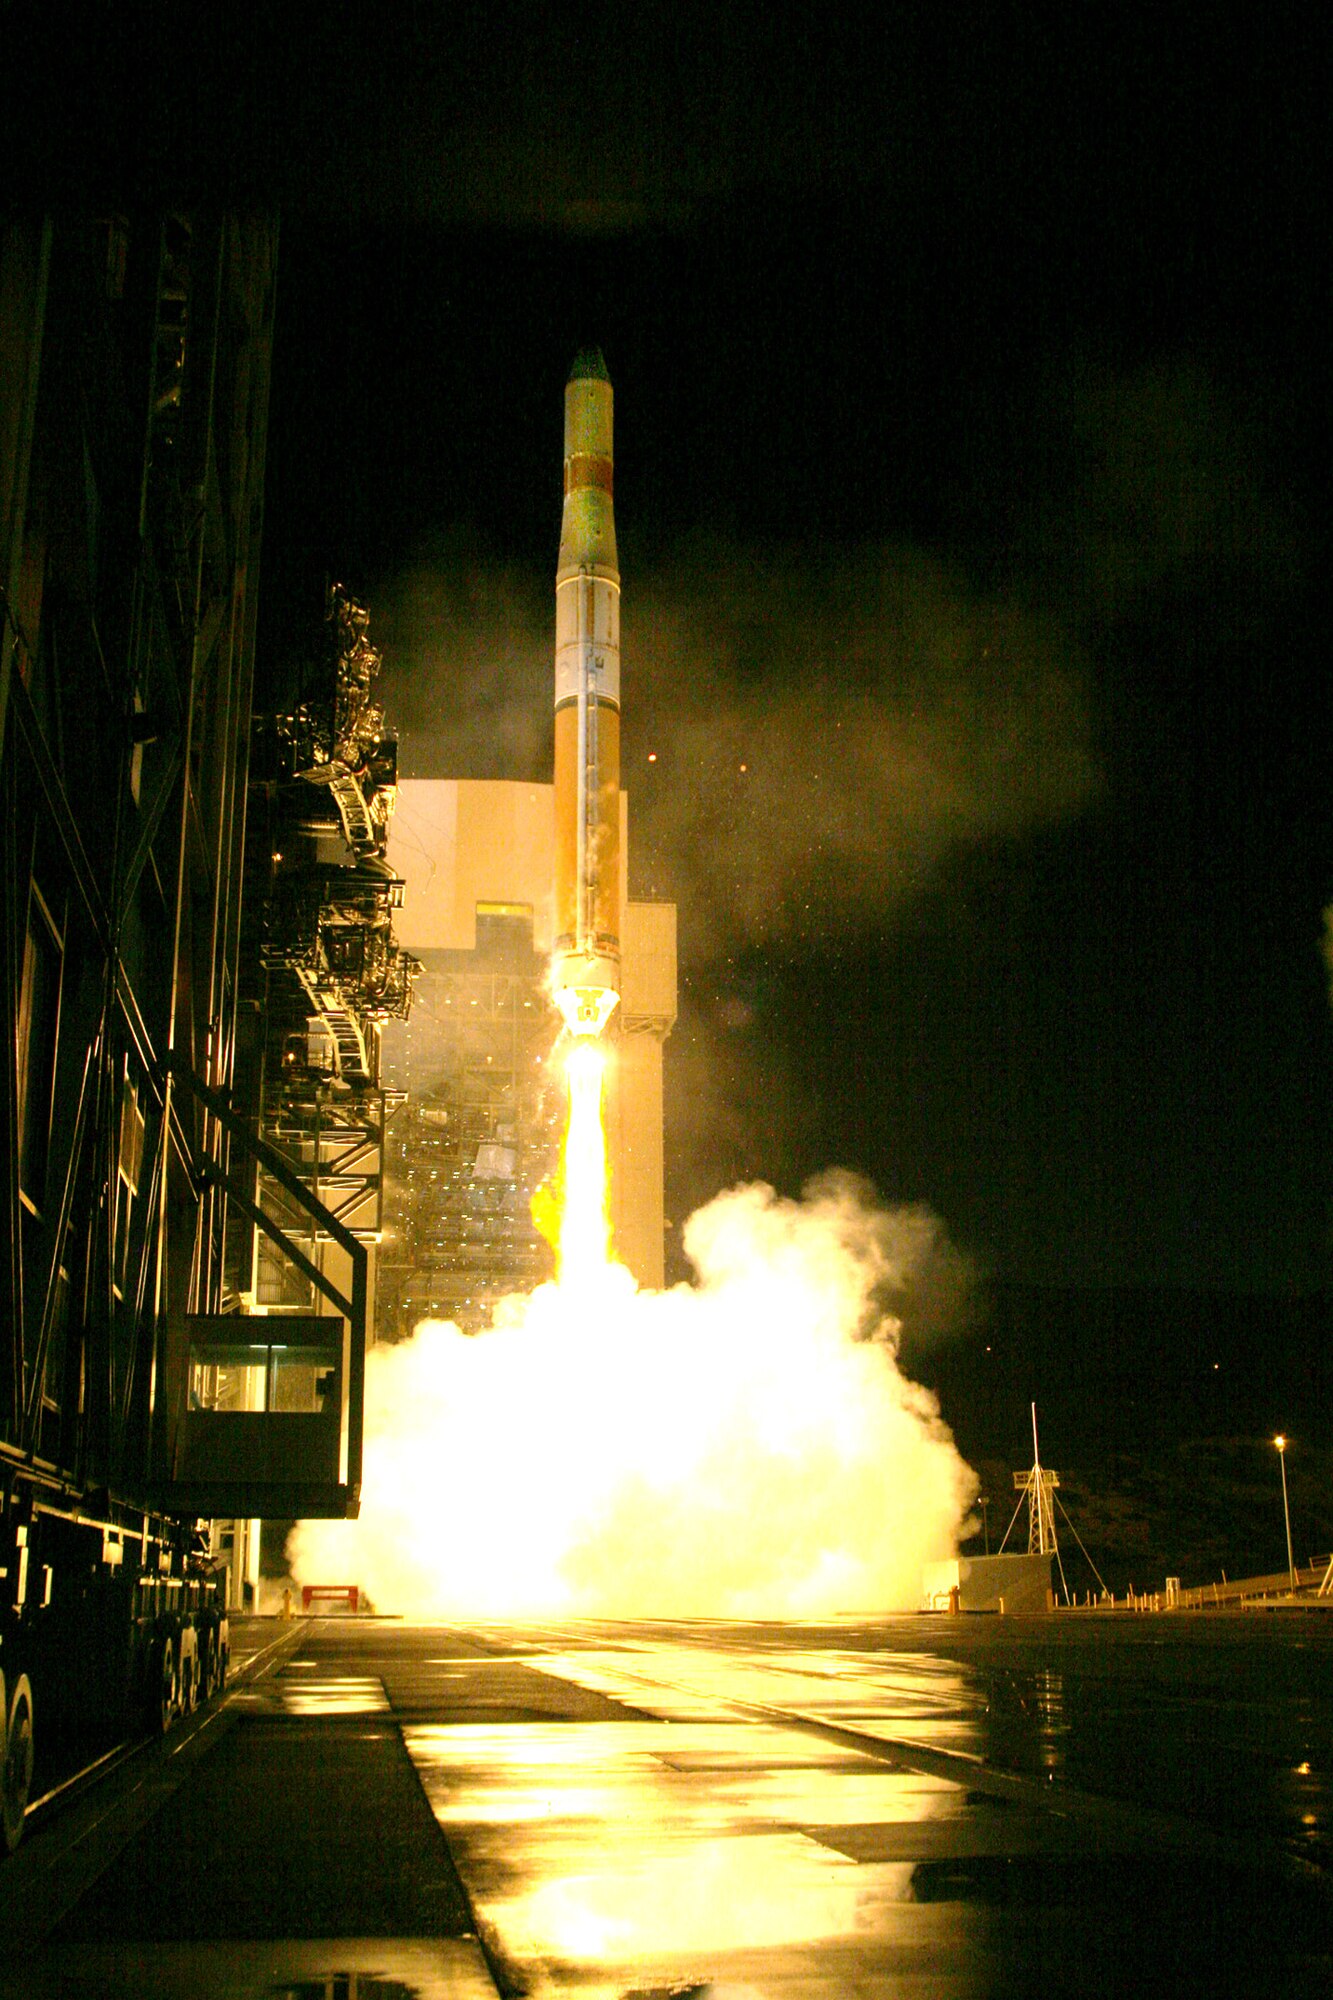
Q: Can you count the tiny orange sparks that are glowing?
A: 2